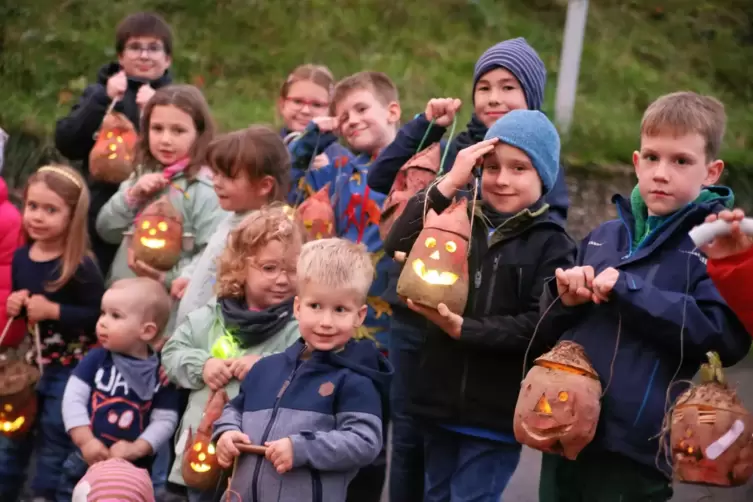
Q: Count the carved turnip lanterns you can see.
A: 9